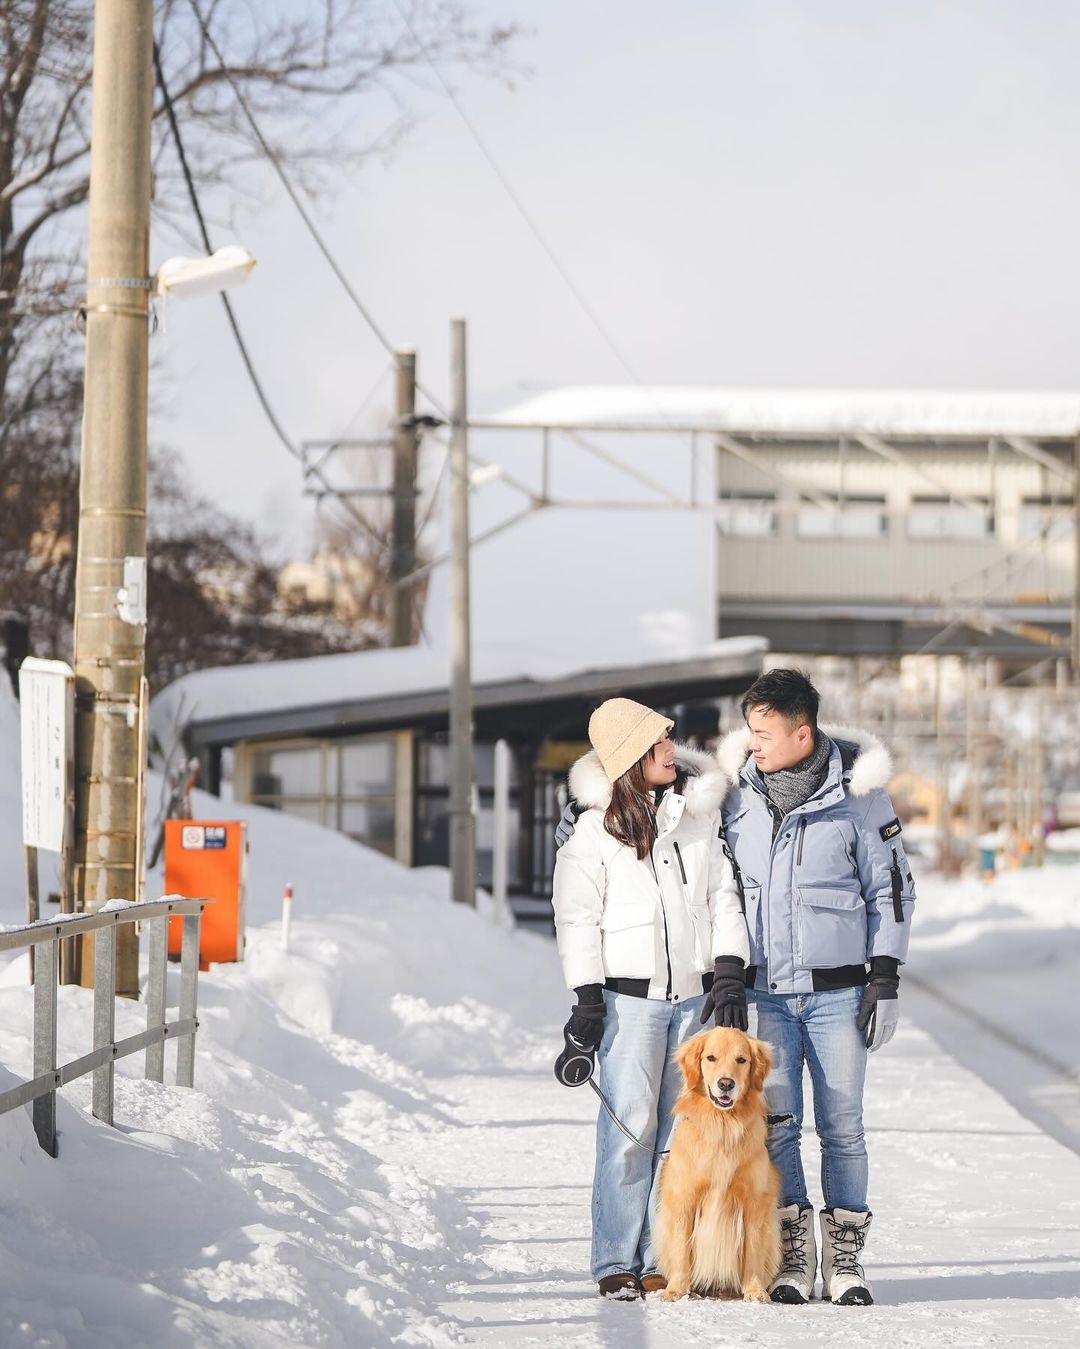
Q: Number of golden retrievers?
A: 1